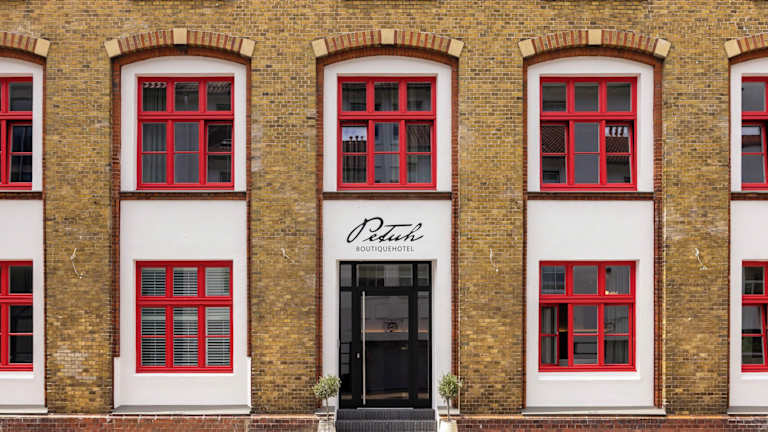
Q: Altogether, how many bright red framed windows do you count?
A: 9